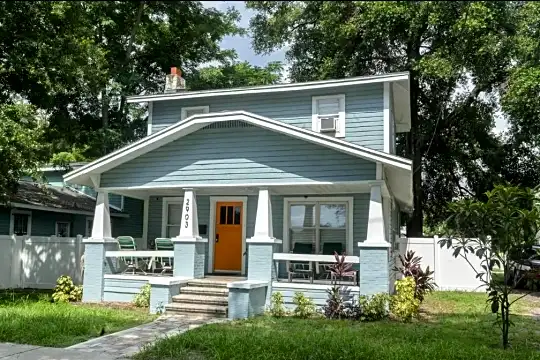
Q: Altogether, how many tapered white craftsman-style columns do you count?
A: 4